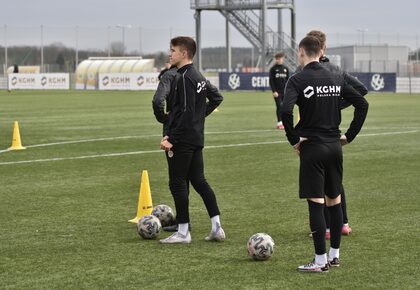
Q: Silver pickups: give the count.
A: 0